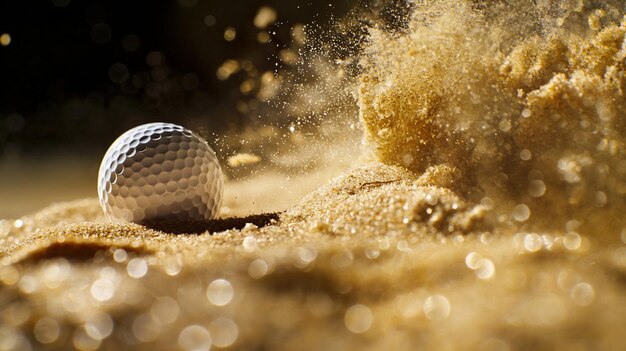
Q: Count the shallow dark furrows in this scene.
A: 2